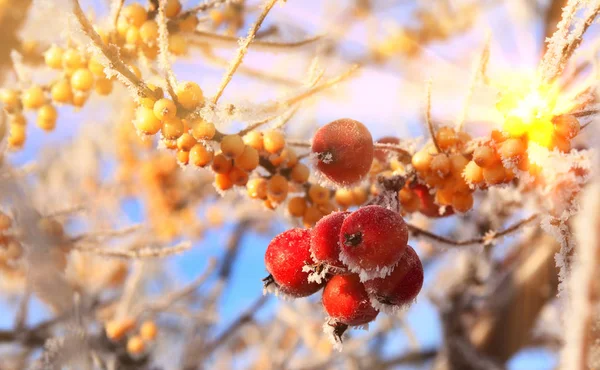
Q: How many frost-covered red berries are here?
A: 6